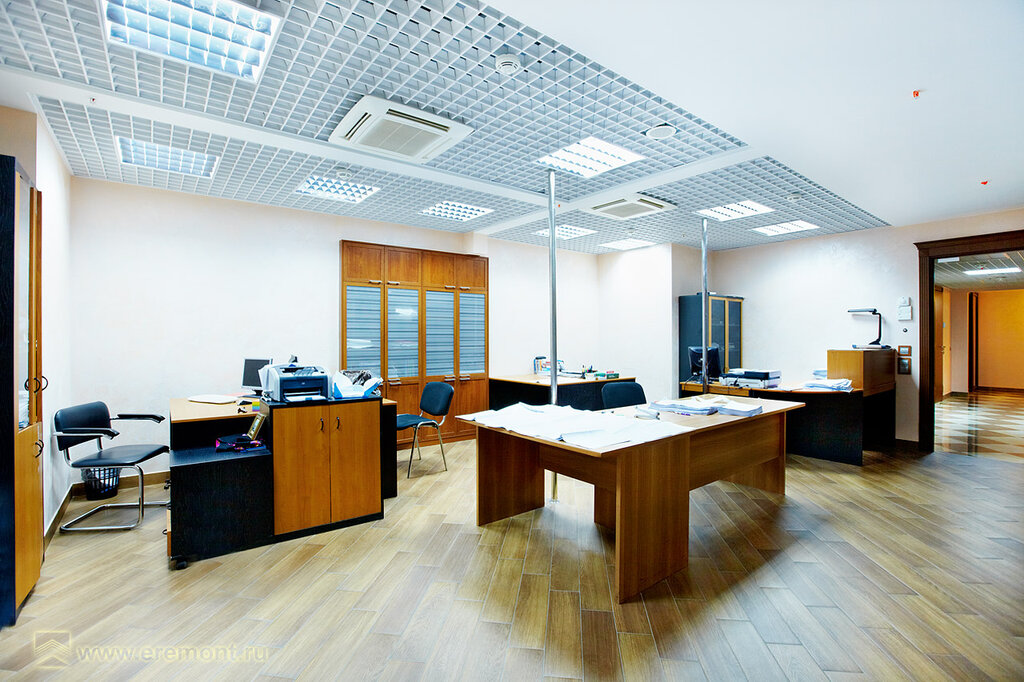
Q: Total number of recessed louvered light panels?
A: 9